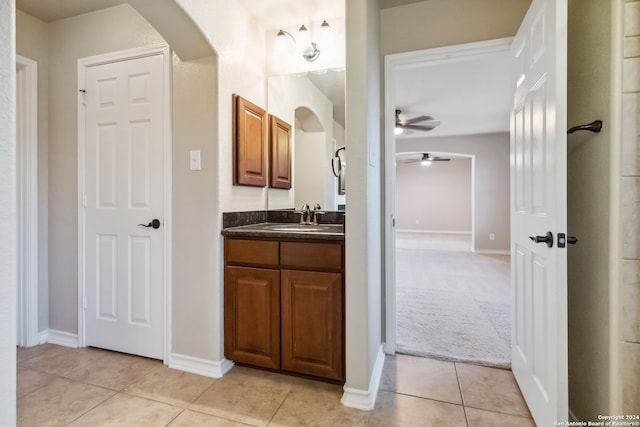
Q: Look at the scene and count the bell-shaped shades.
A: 3